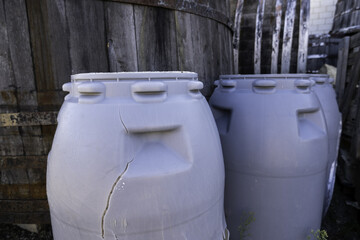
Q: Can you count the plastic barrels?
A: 3